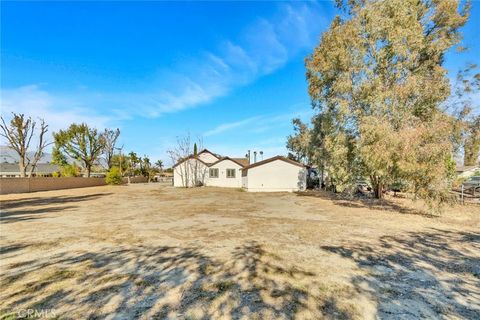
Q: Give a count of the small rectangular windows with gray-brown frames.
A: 2